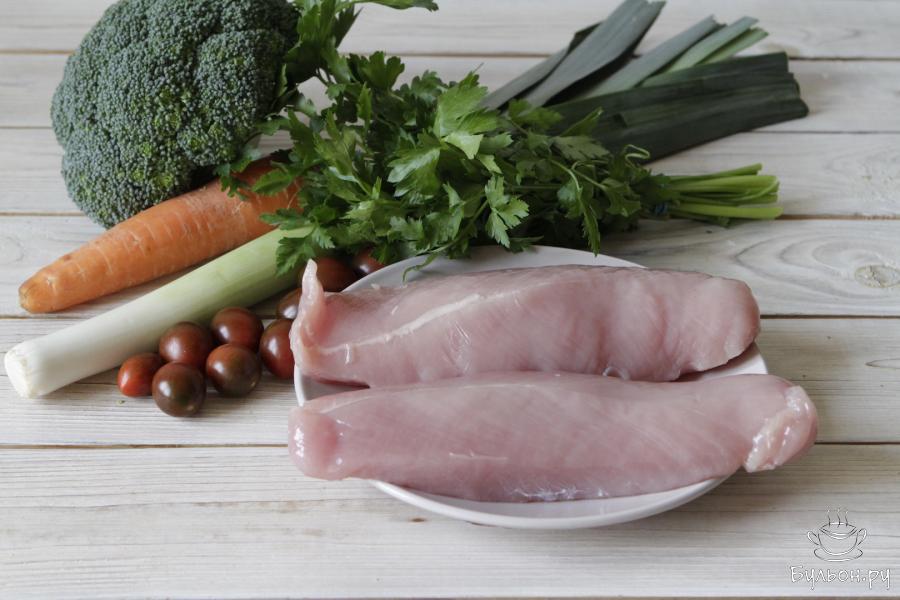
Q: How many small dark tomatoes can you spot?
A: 9